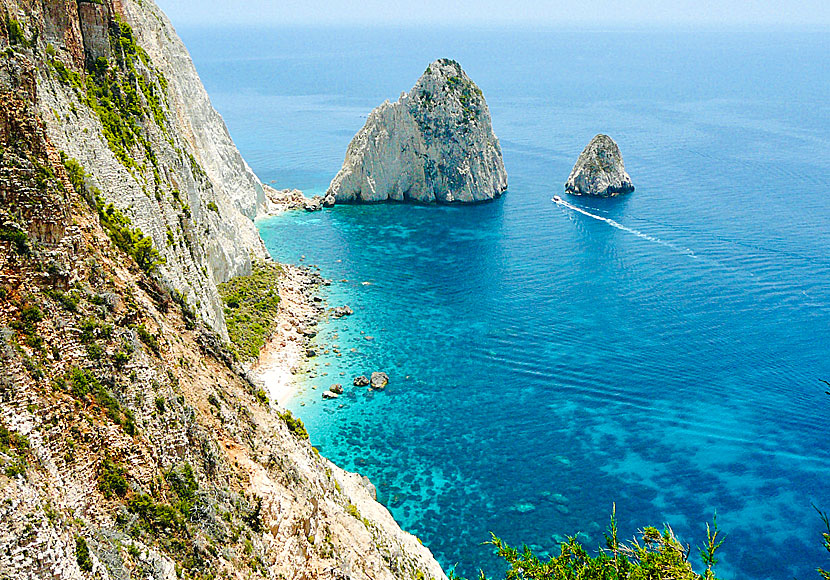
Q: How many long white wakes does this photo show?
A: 1